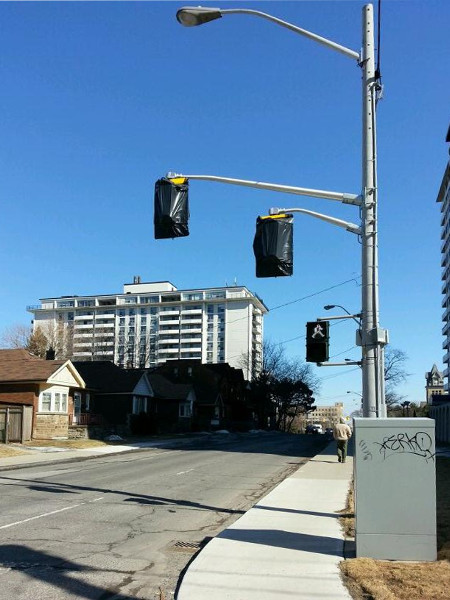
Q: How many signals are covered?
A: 2